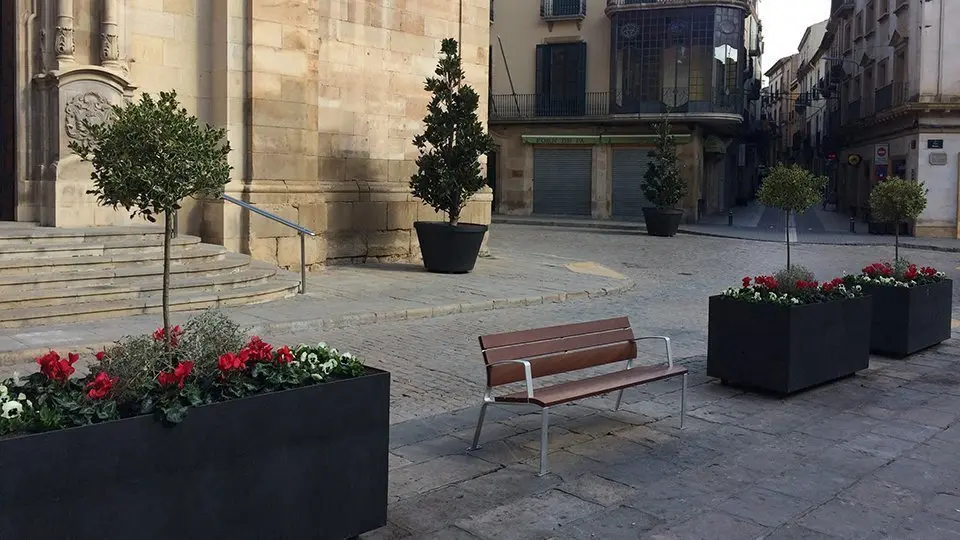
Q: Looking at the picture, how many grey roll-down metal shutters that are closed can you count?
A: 2